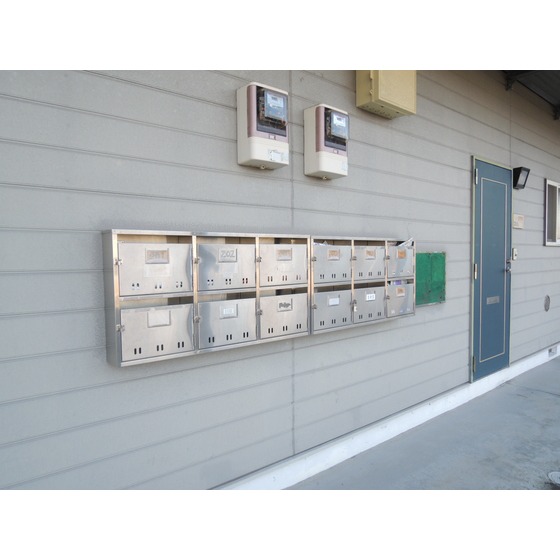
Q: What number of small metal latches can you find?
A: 12